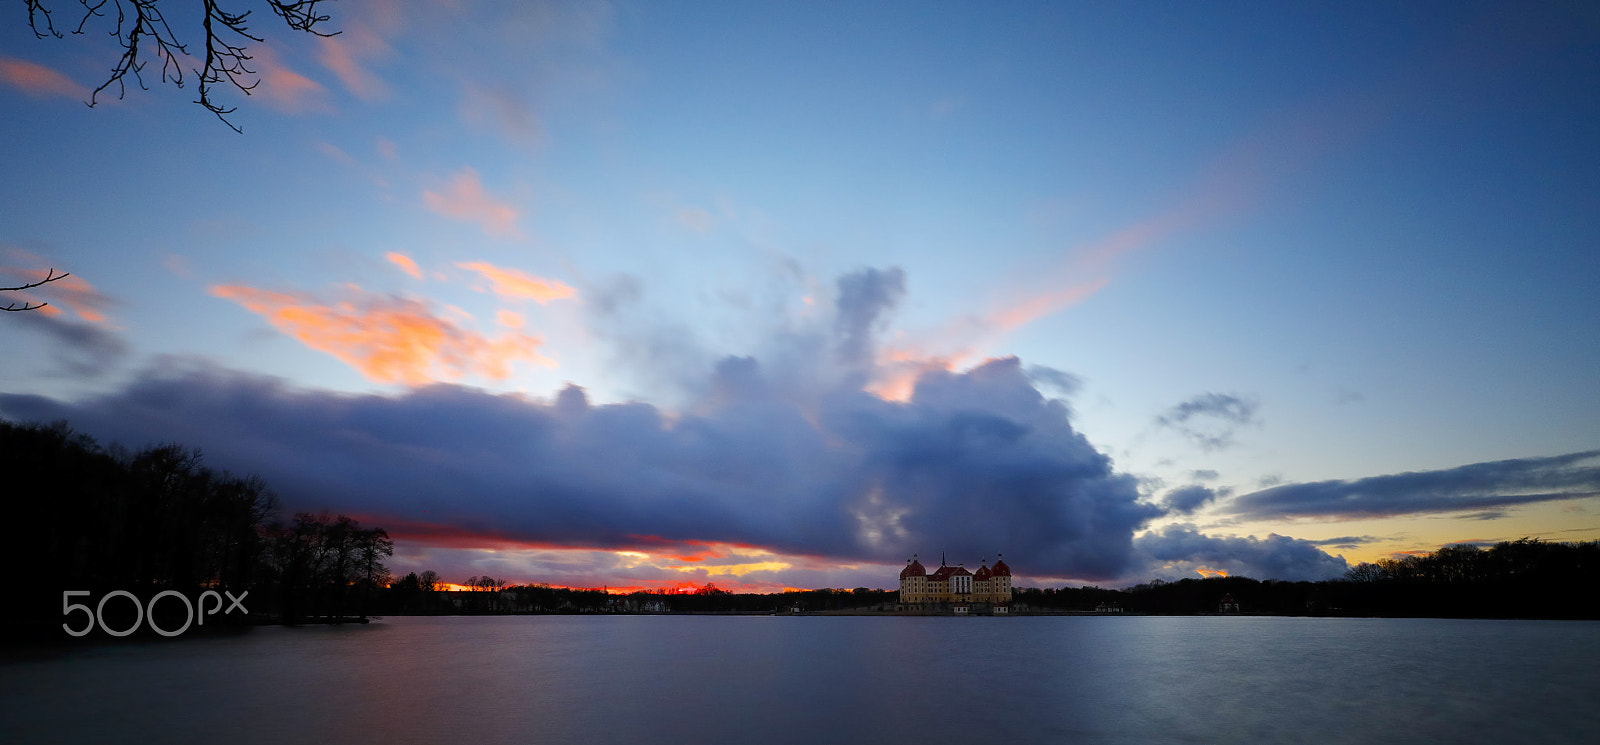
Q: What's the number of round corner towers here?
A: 4